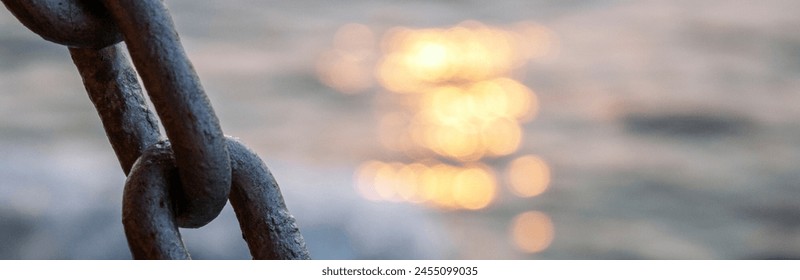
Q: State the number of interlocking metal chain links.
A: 3